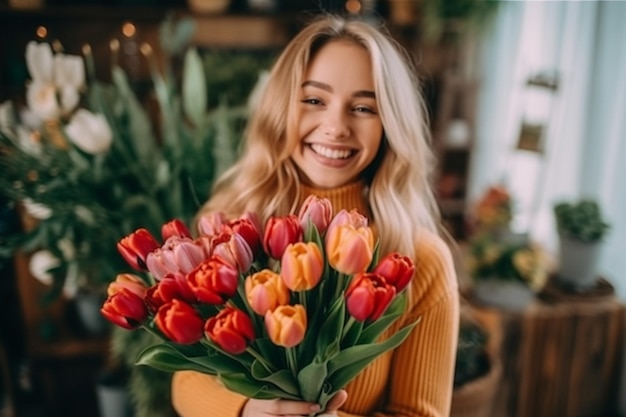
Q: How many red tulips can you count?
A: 11